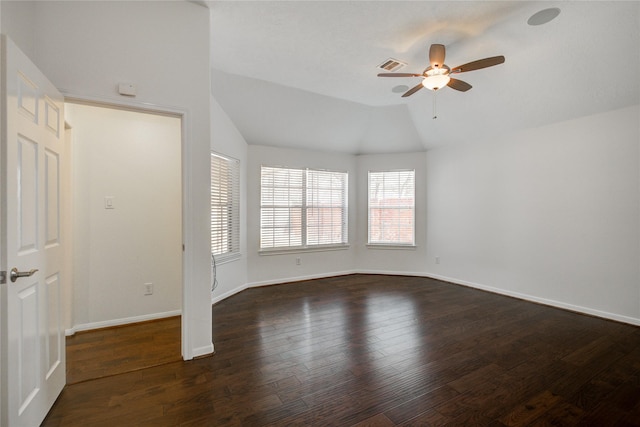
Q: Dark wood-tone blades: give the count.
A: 5